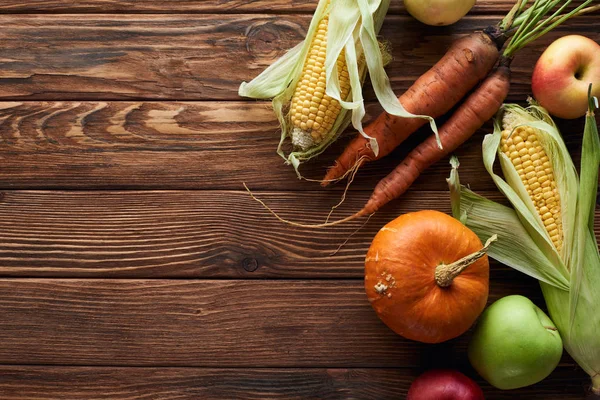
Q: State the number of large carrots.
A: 2